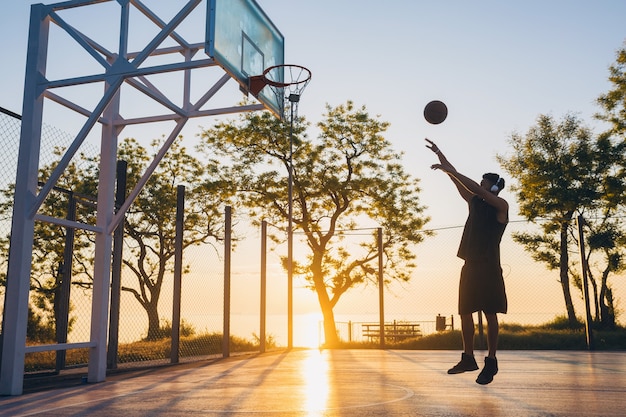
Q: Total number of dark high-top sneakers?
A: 2